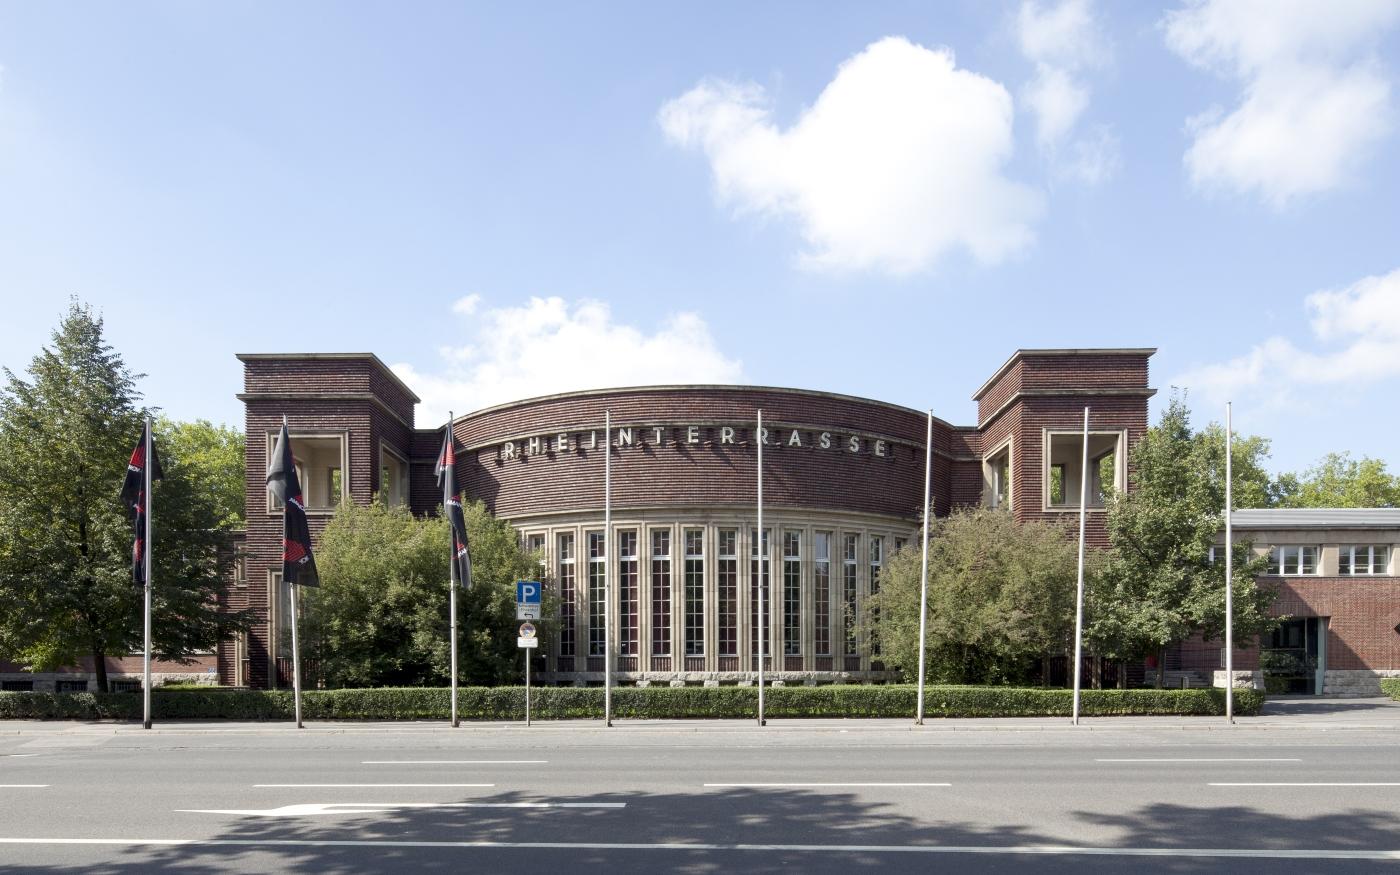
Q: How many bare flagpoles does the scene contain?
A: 5